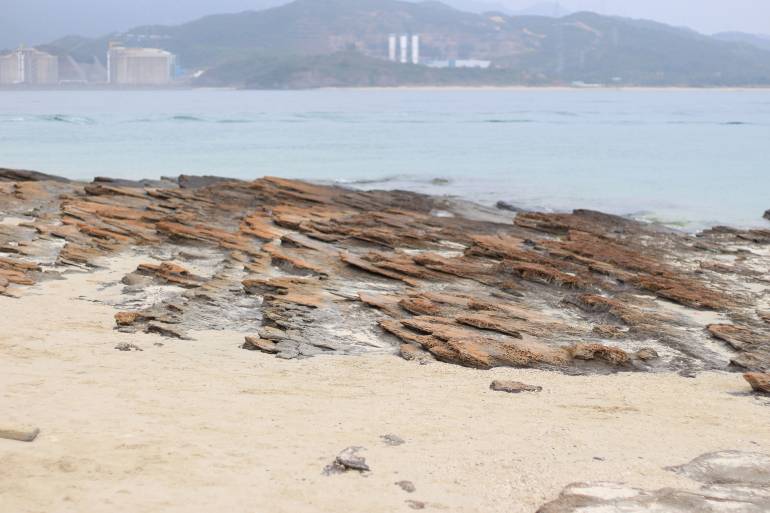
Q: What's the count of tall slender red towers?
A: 0